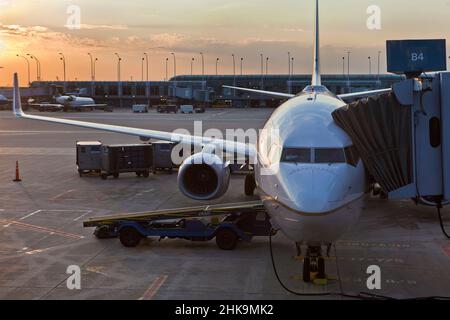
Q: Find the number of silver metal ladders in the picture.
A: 0